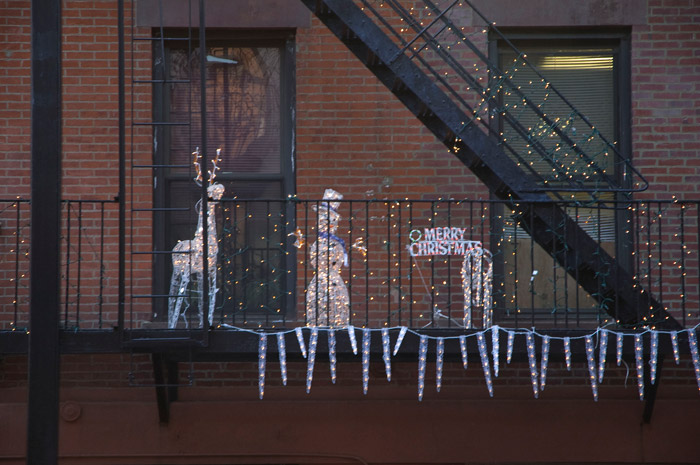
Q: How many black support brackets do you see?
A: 2